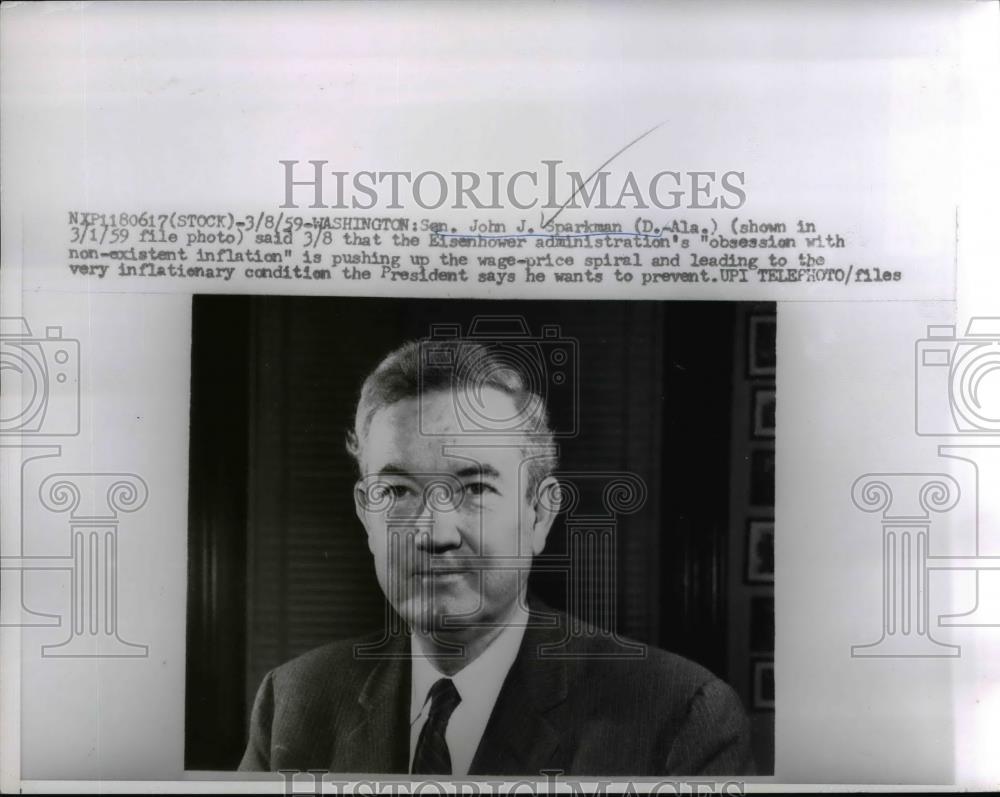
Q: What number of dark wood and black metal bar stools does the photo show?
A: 0